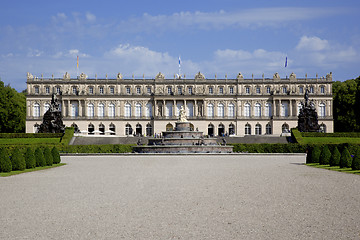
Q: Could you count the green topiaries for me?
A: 11